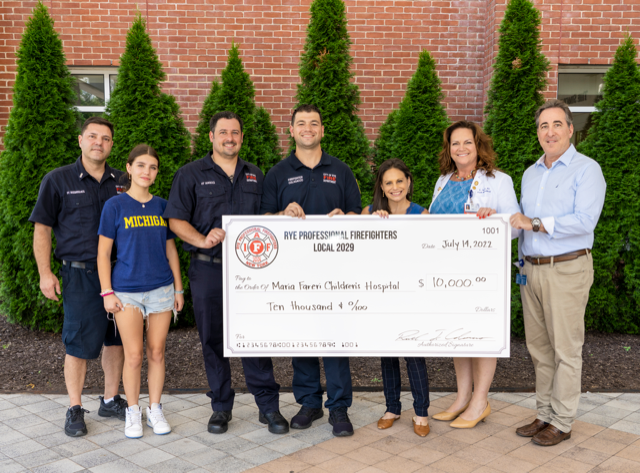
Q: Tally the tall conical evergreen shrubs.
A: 7